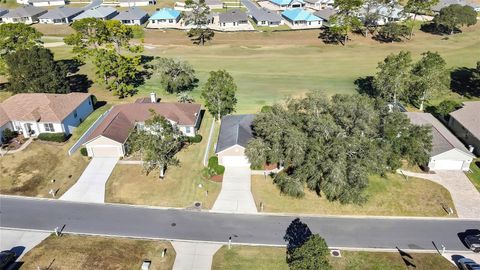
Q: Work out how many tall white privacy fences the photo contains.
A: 2